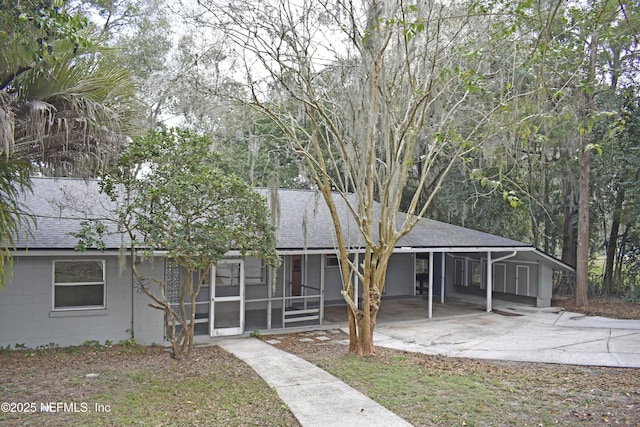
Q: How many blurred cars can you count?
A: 0